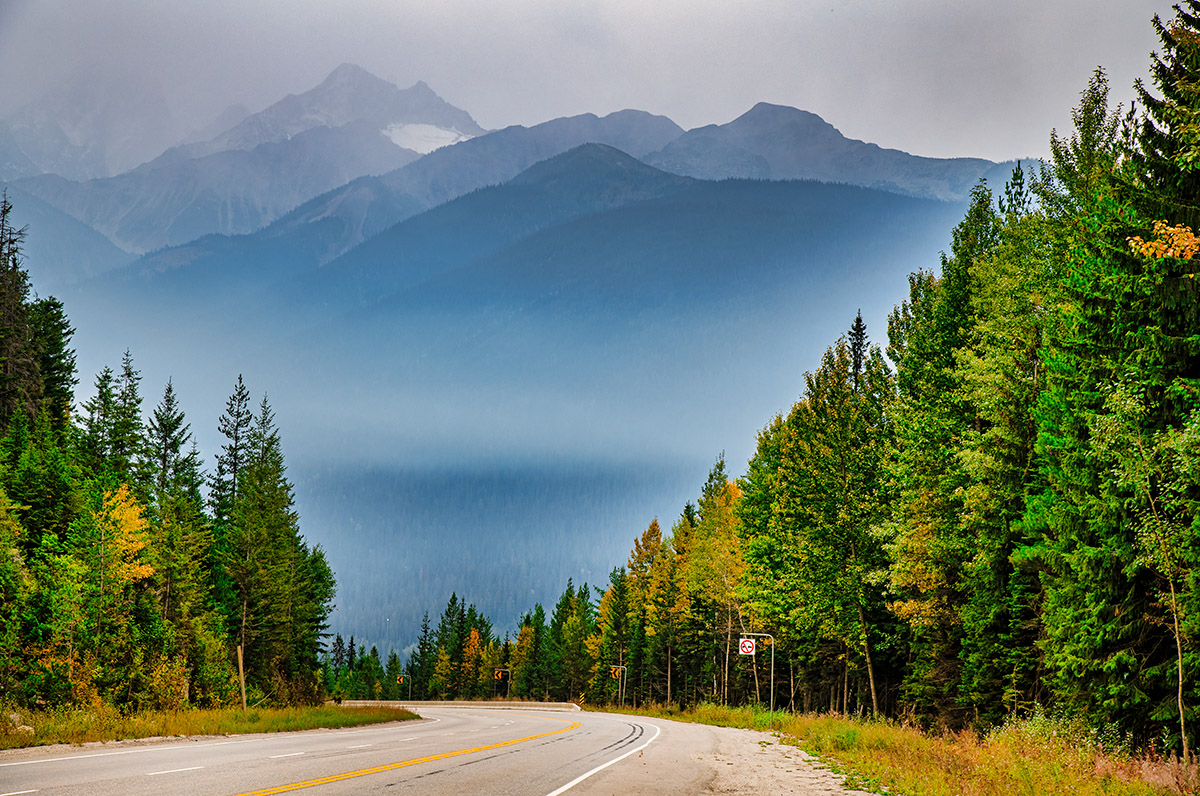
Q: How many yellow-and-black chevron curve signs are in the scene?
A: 3